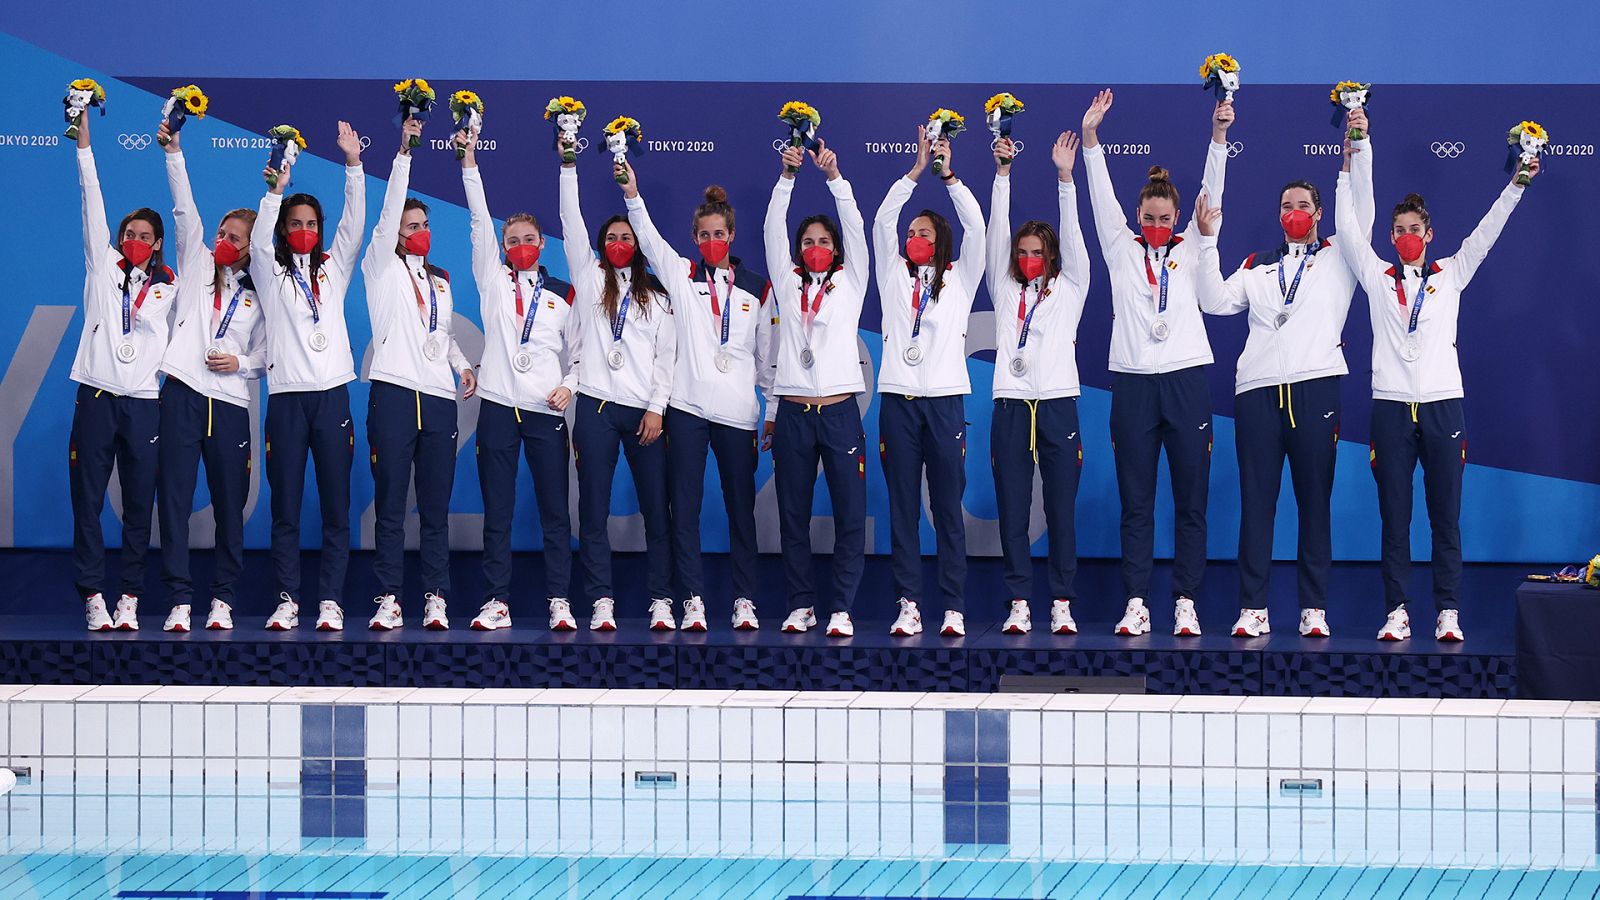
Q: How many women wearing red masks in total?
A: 13